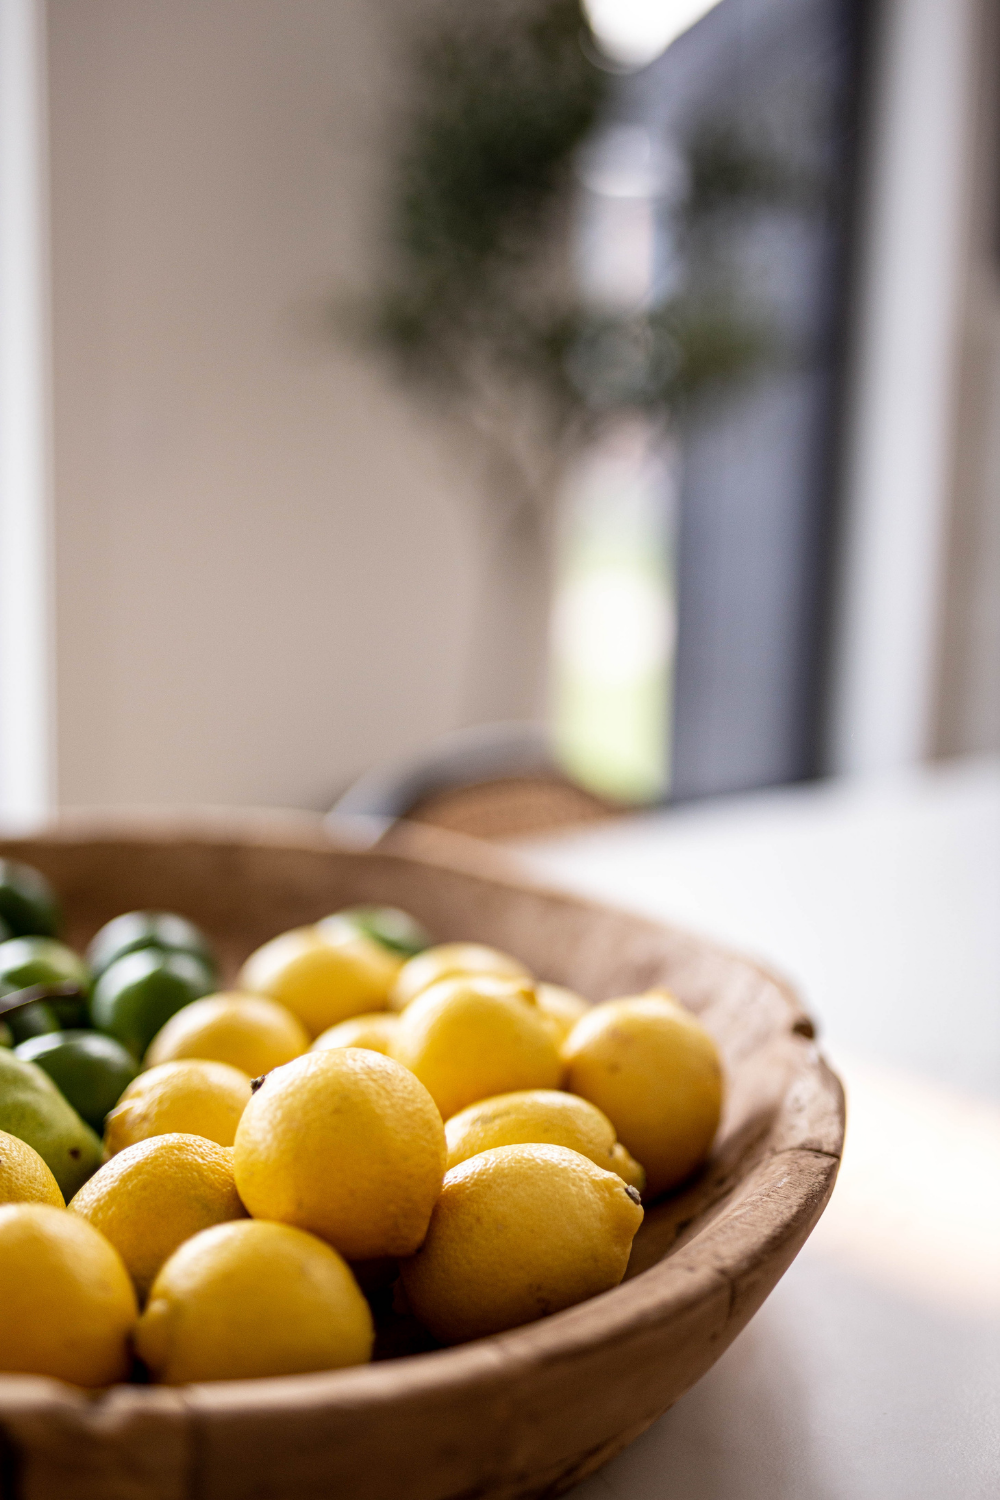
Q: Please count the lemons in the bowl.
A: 15